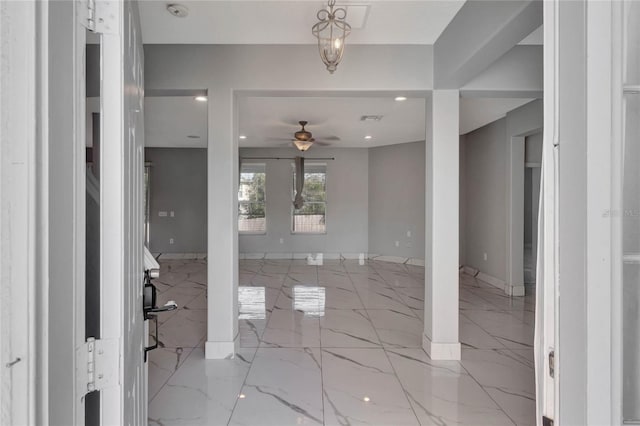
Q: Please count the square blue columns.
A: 0